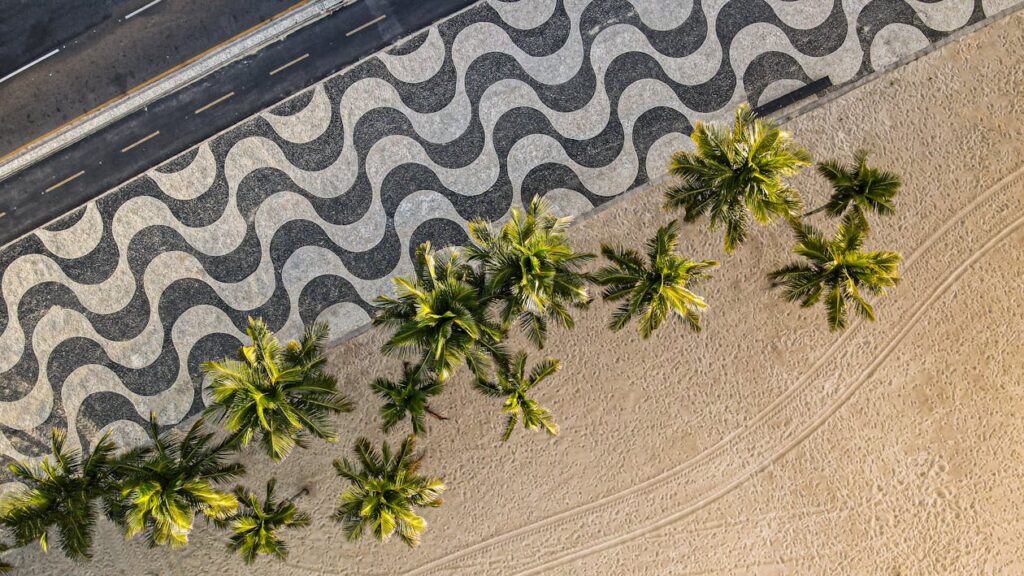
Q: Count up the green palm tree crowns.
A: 13